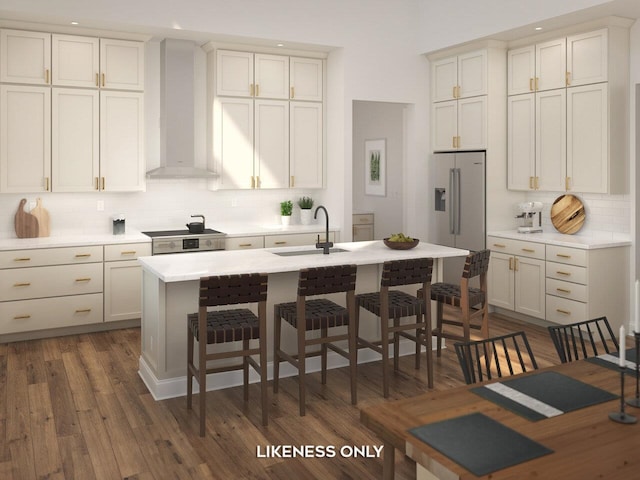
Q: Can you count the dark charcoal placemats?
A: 3